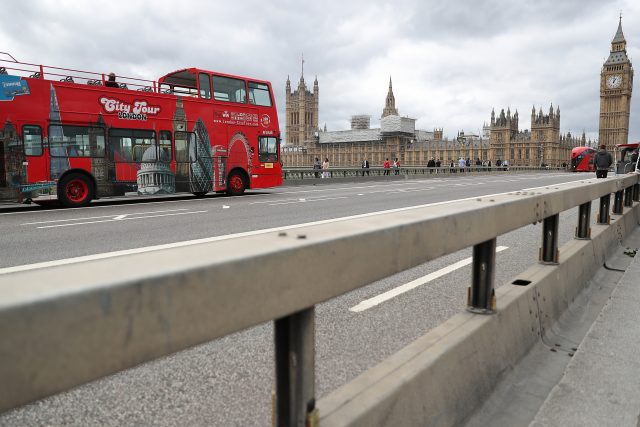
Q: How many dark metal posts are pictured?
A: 8